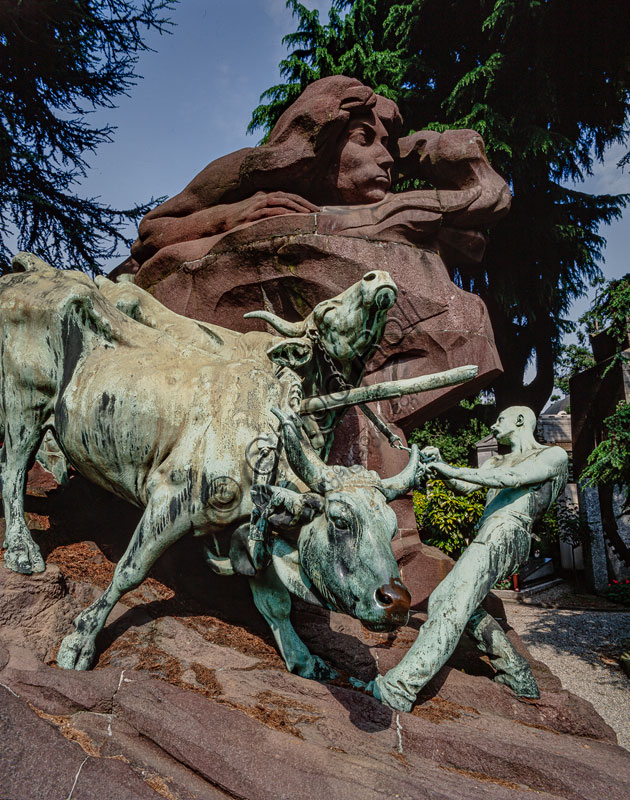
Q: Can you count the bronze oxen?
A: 2